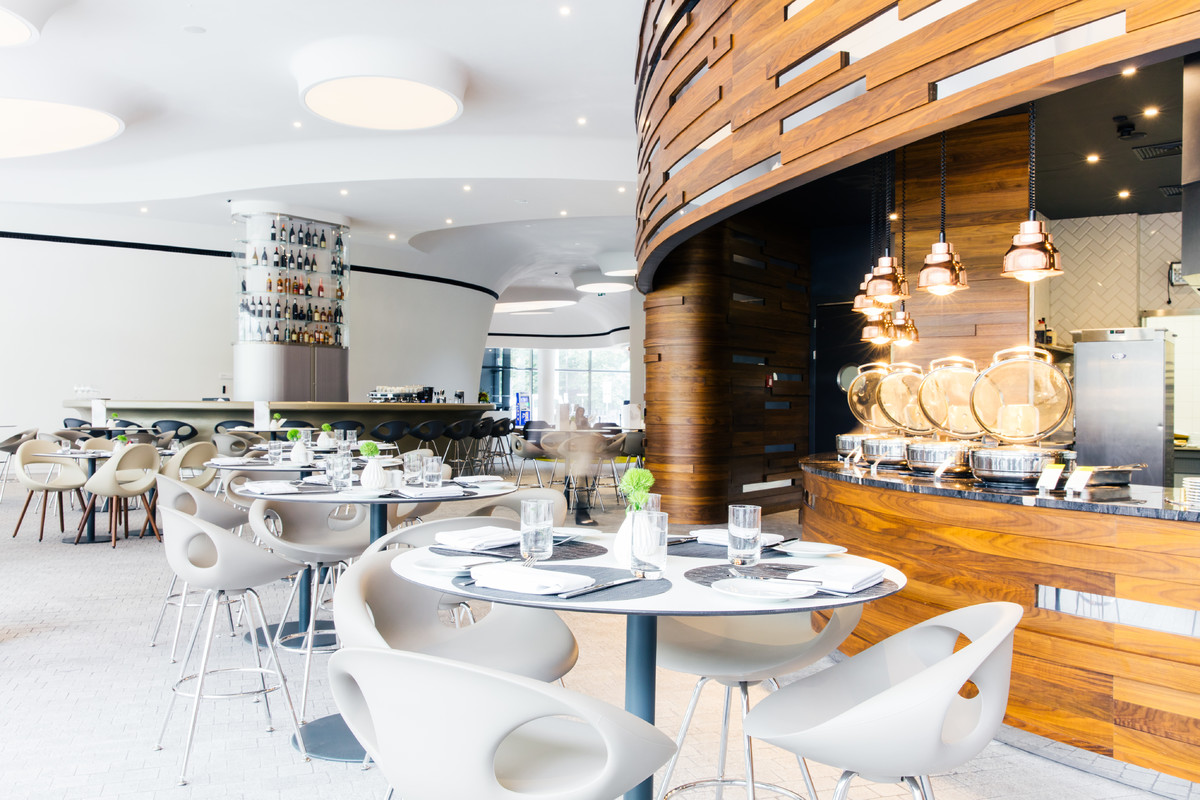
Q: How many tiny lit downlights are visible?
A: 15